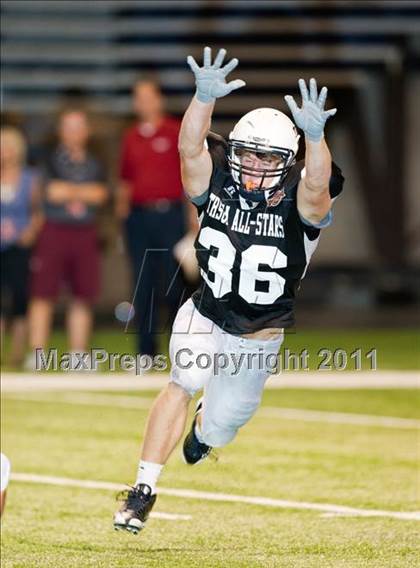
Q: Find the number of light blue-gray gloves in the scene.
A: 2